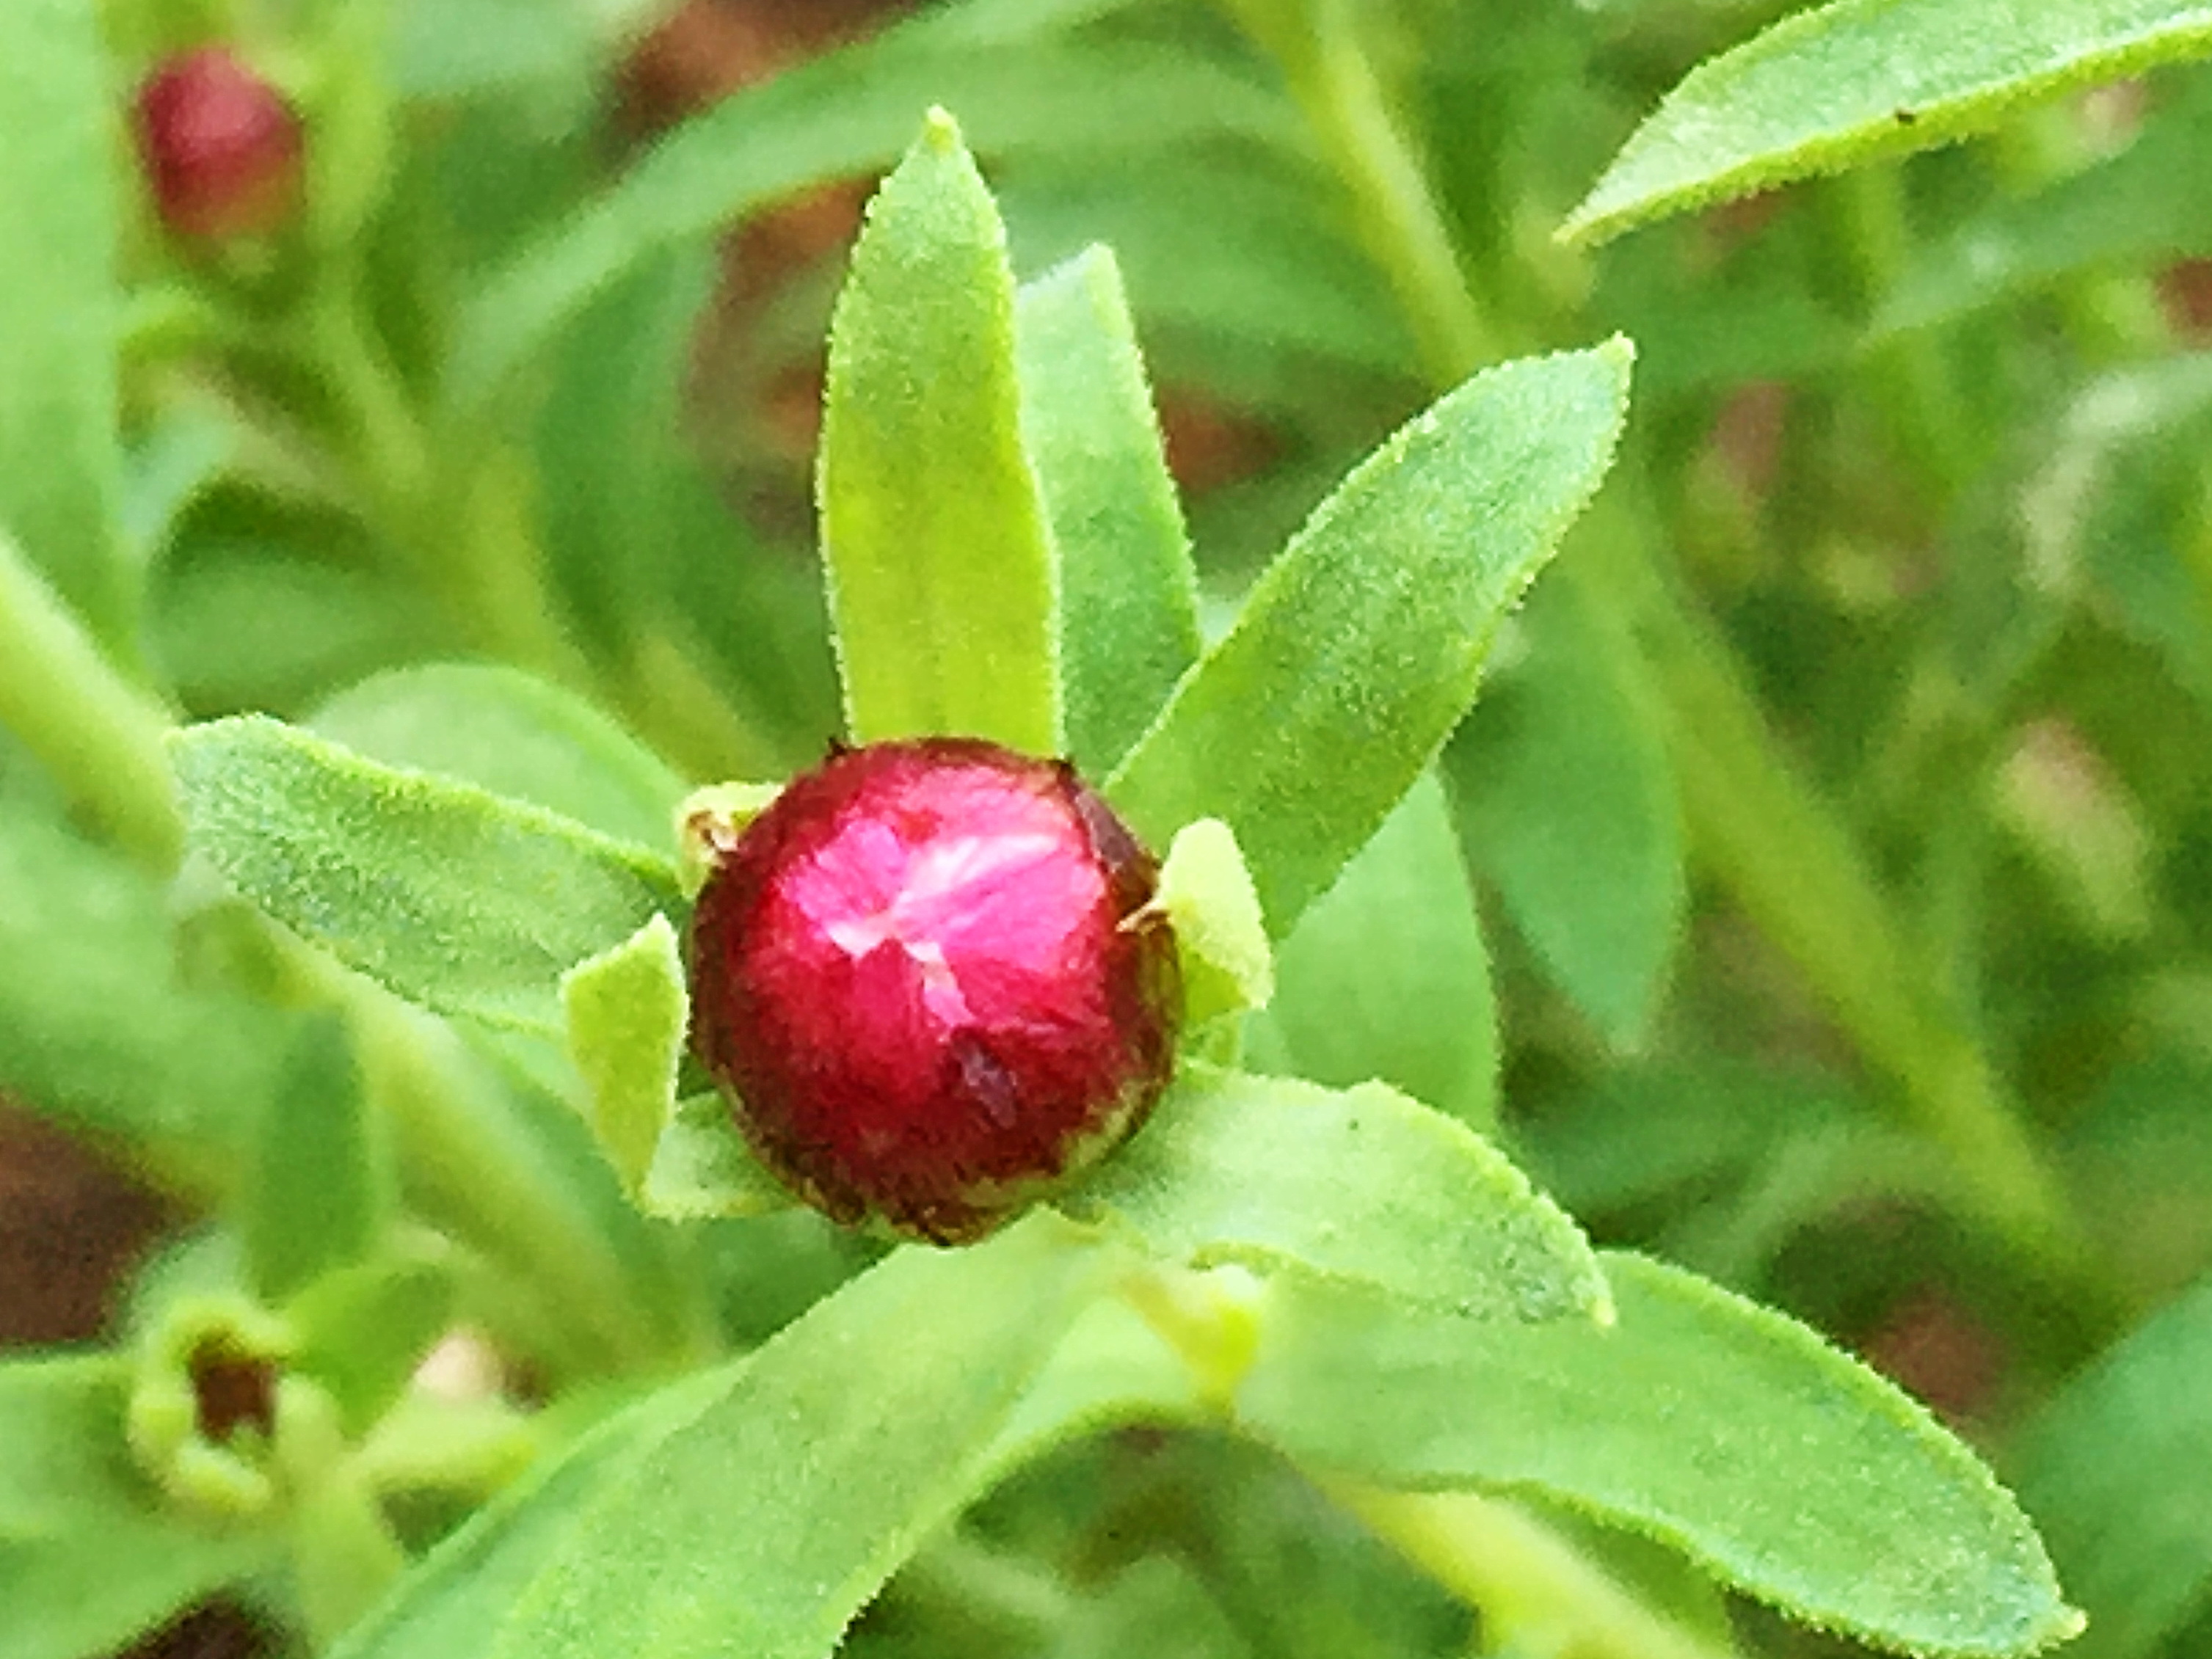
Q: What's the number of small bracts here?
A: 3